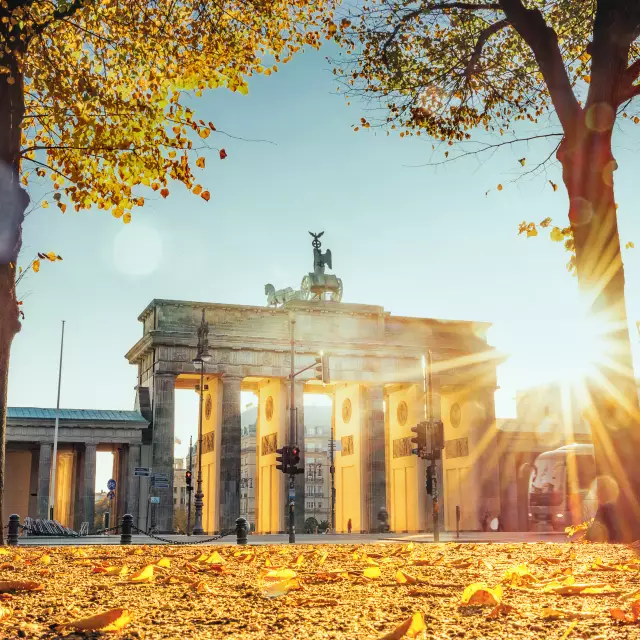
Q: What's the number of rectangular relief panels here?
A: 5